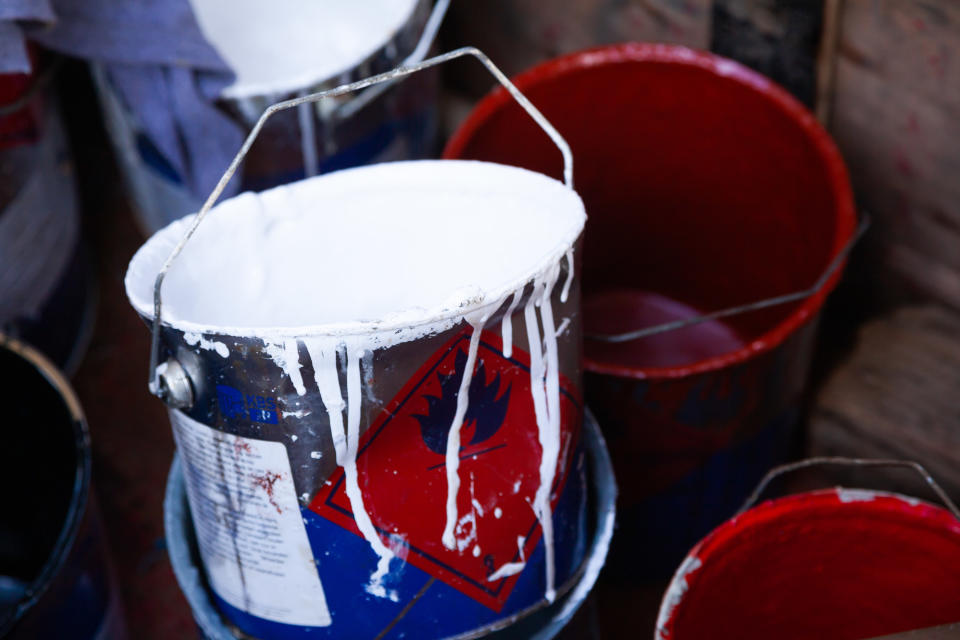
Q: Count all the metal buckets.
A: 7